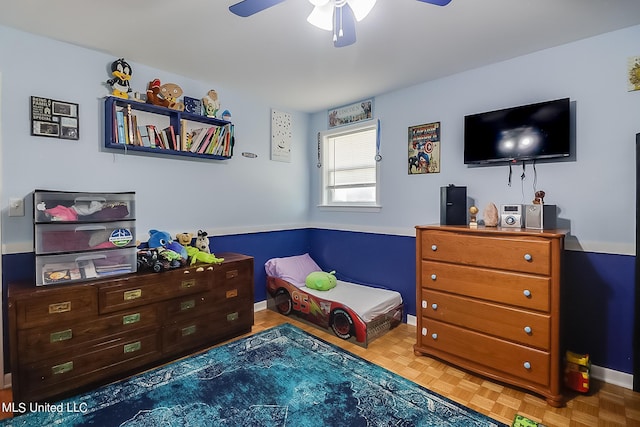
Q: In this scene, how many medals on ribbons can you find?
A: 2